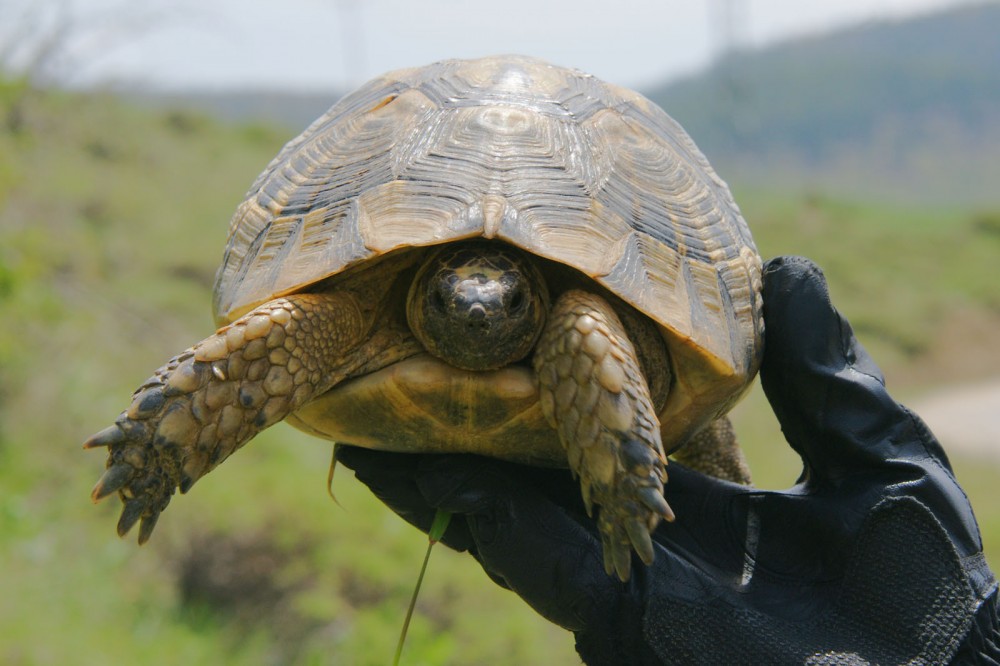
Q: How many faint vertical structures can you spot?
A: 2